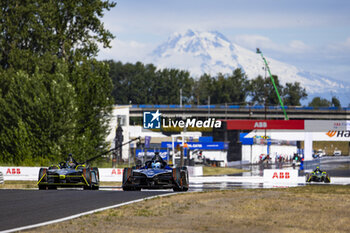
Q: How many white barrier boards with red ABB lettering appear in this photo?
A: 3